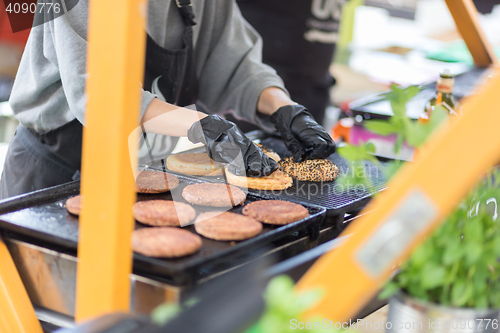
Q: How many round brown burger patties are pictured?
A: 7